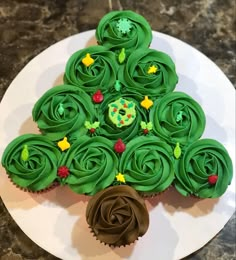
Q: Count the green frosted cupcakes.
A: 10